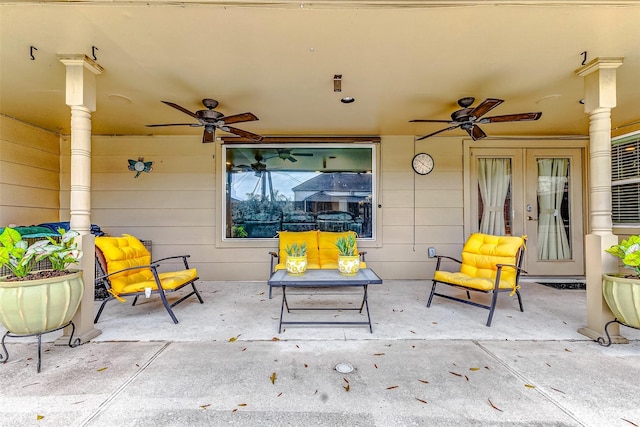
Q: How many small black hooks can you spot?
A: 3